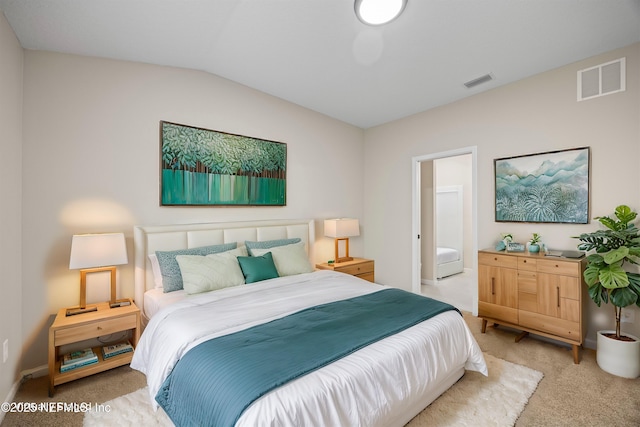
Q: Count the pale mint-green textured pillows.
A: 2